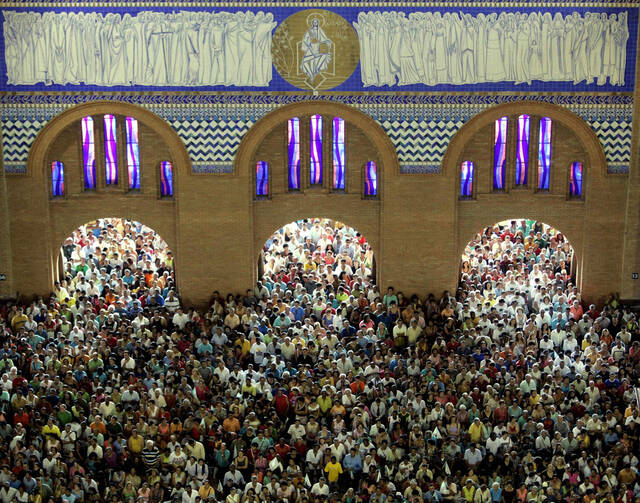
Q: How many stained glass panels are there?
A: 15